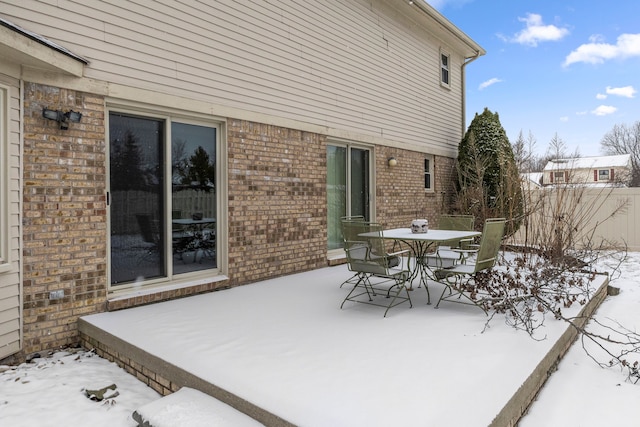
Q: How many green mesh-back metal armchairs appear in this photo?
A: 4